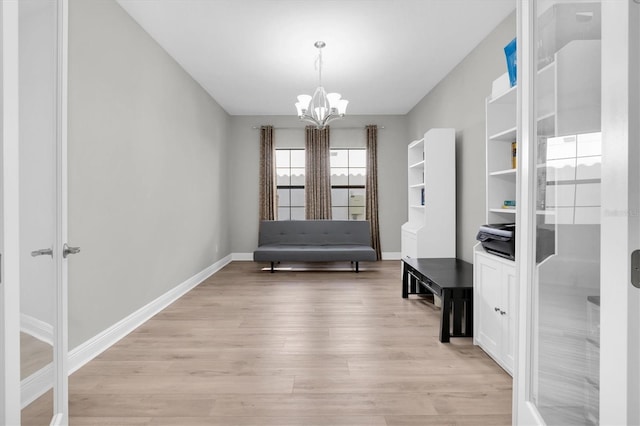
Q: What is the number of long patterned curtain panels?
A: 3